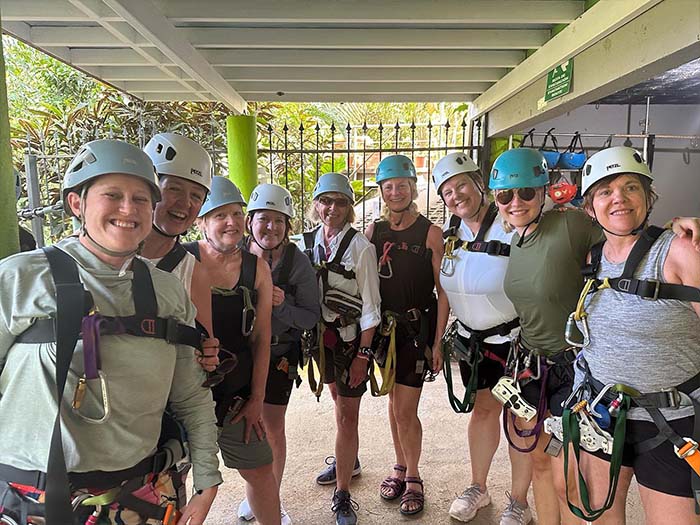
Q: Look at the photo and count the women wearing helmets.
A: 9